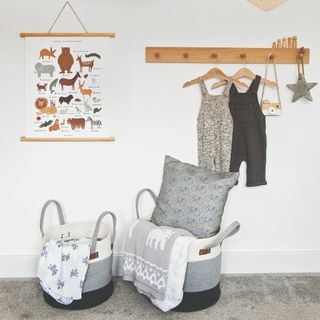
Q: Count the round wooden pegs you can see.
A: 6